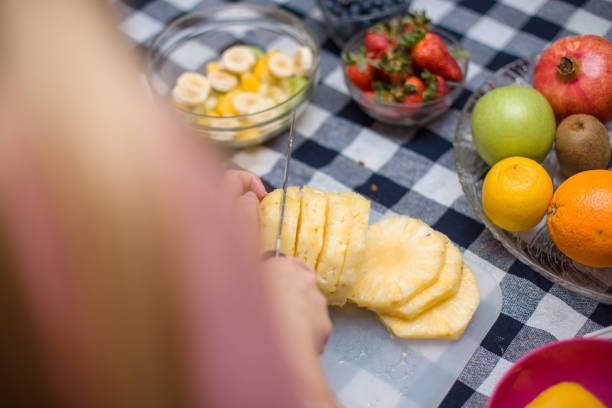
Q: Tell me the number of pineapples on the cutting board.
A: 1